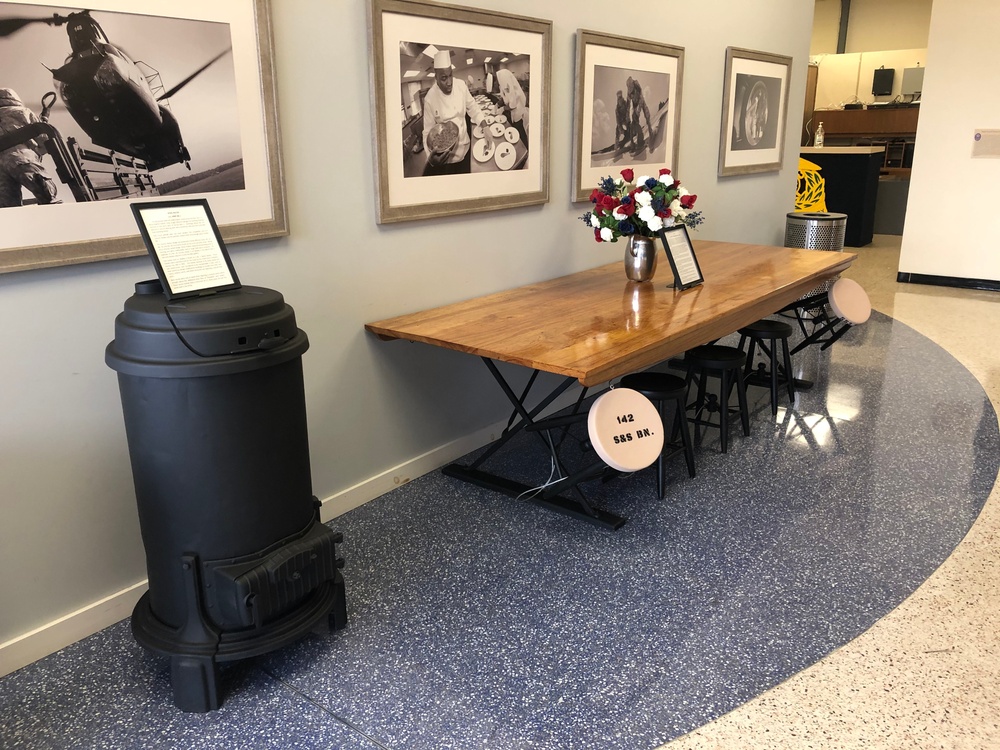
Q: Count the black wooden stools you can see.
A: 3